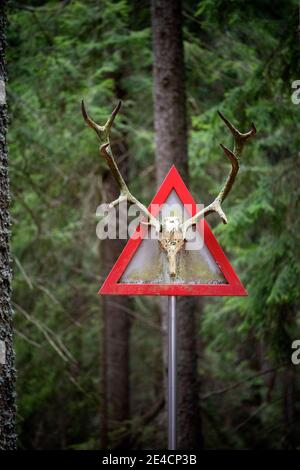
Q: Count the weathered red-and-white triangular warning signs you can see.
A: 1